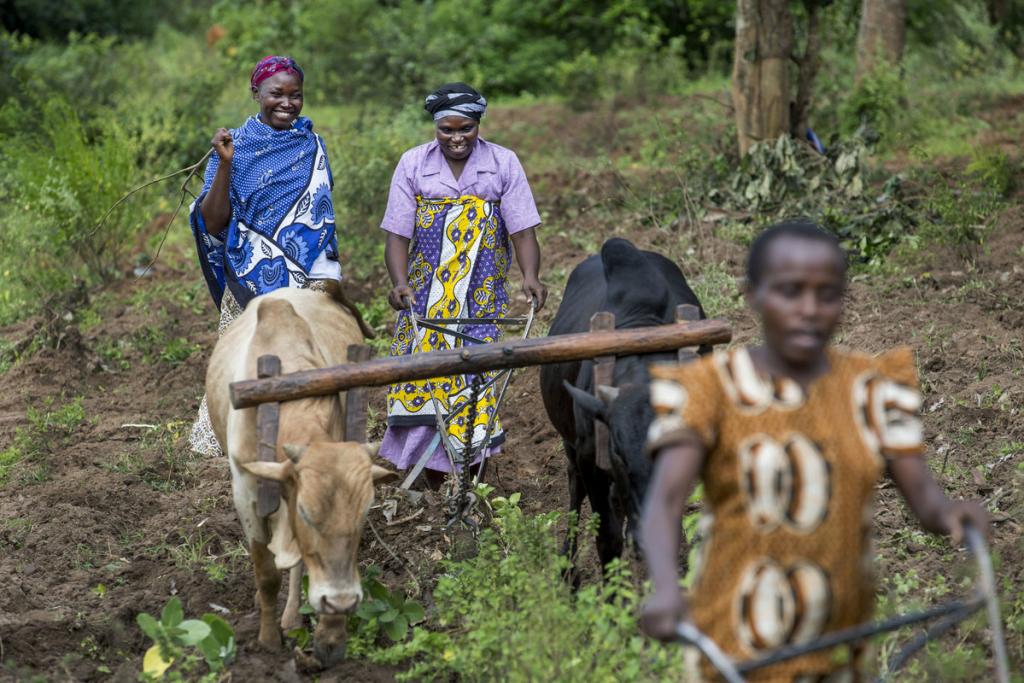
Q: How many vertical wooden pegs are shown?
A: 4